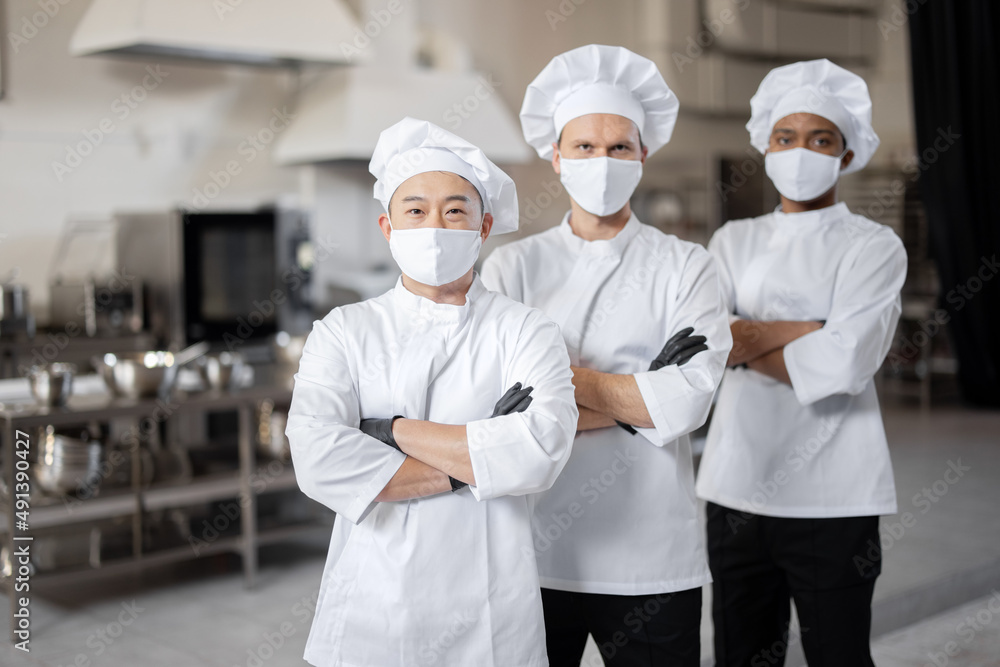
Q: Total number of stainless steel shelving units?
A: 1